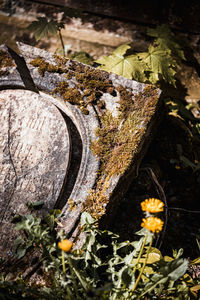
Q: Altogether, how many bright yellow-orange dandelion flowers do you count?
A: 3